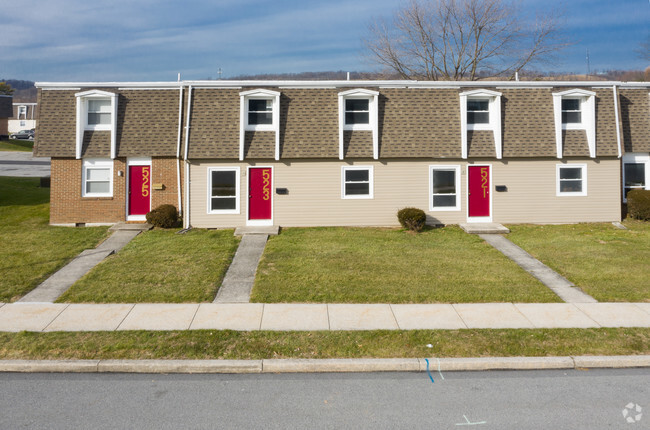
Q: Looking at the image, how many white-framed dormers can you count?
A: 5